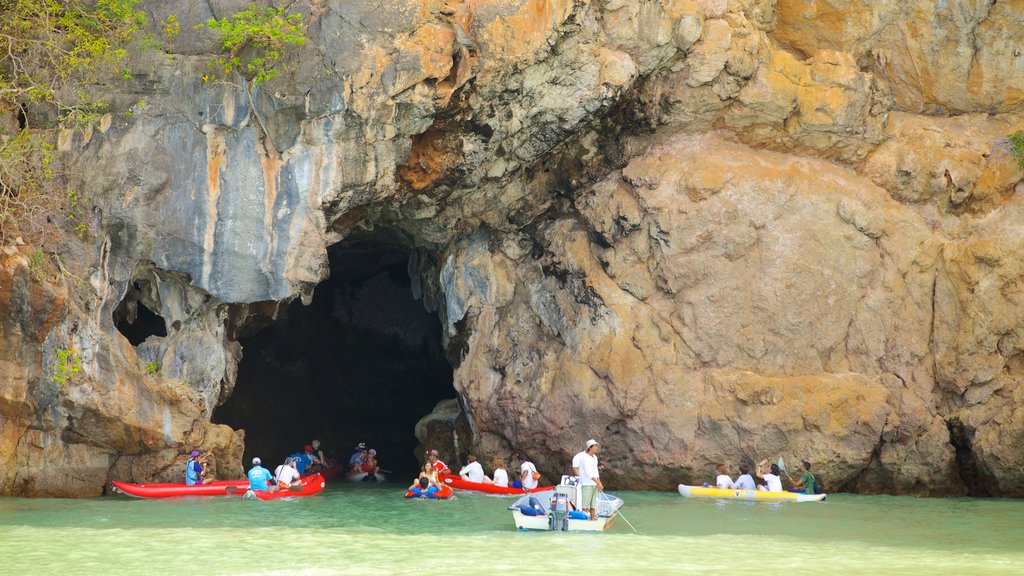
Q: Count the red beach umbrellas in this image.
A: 0